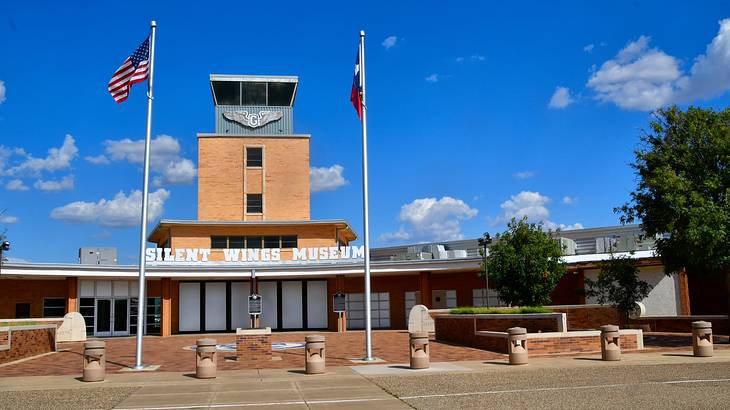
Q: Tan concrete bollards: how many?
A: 7